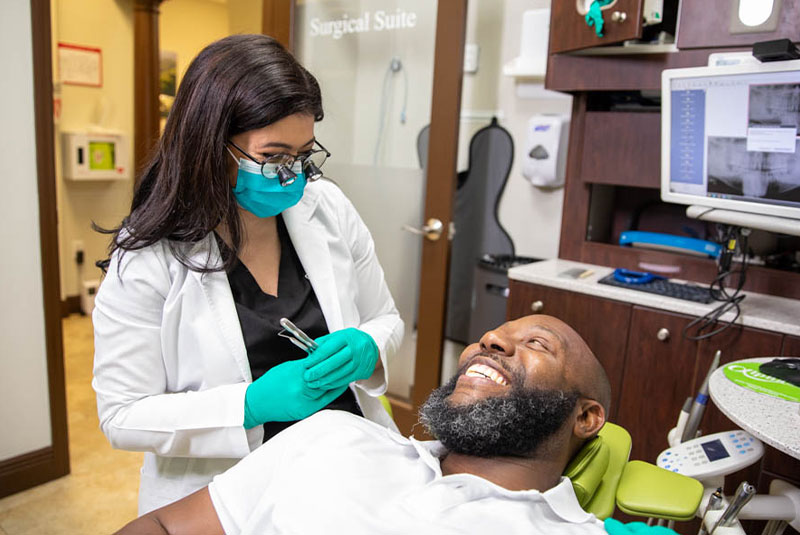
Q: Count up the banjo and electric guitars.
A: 0